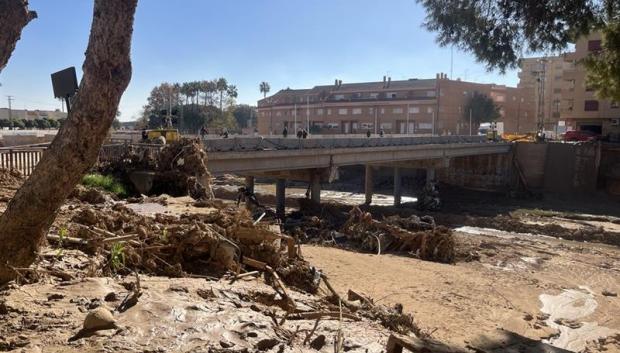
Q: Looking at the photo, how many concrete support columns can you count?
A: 6